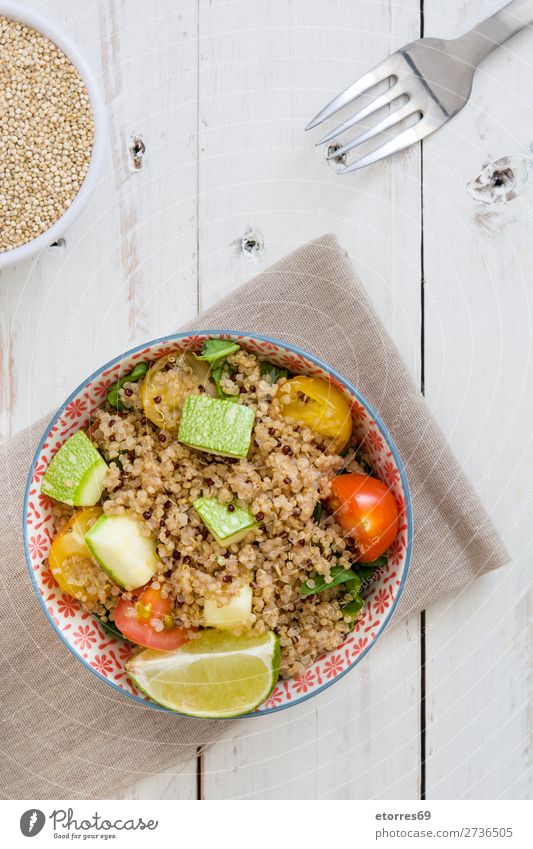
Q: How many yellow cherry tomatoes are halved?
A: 3